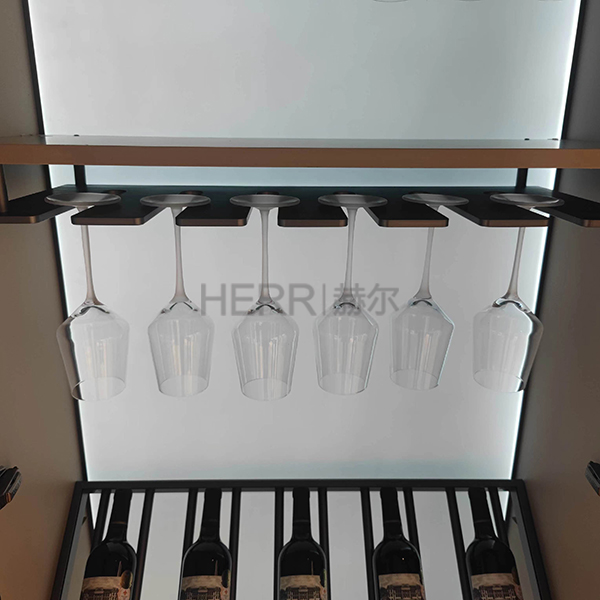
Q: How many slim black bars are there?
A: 10